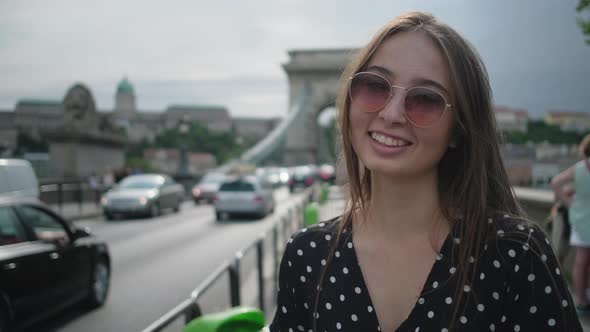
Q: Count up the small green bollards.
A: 2